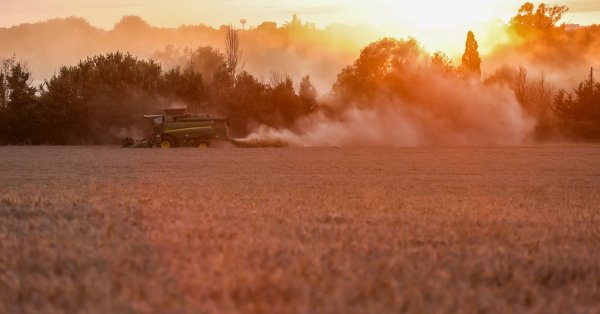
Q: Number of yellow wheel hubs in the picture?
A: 2